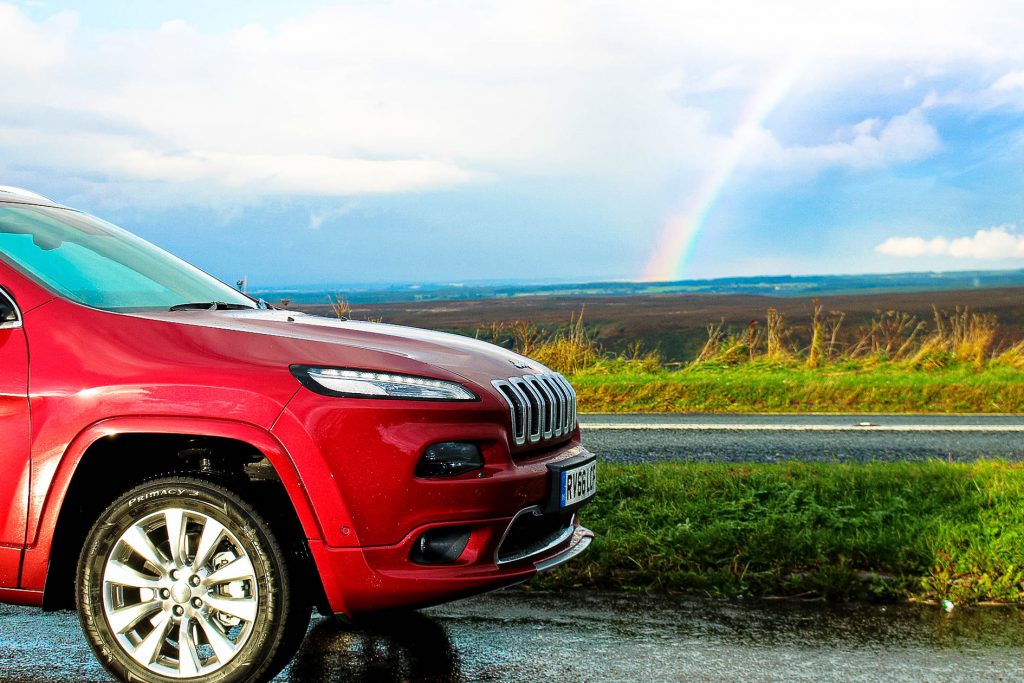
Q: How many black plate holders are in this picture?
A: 1